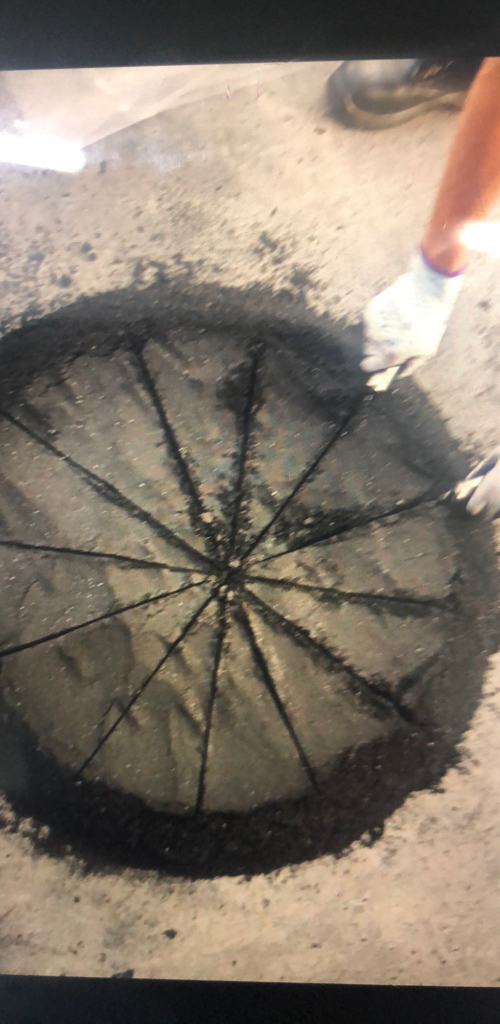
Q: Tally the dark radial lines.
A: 12